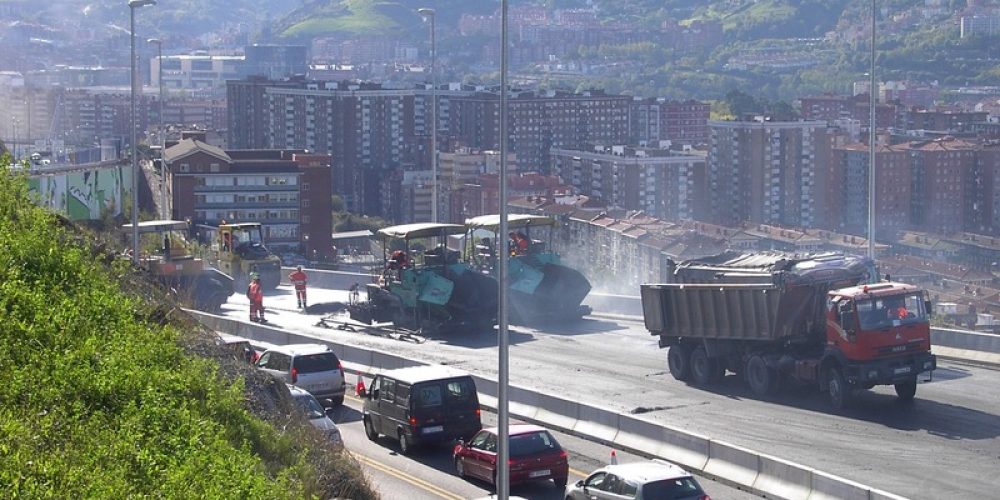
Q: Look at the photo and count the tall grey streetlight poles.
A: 5